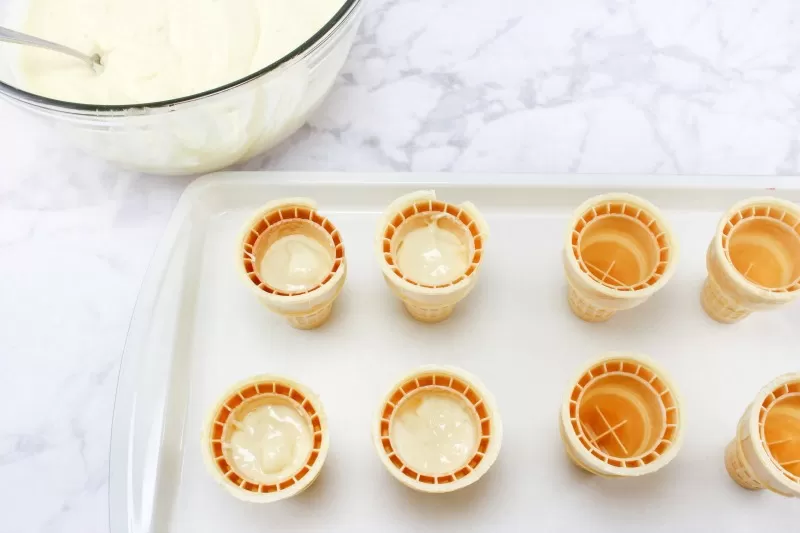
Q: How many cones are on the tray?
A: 8